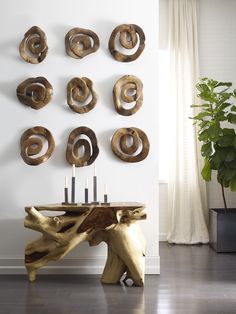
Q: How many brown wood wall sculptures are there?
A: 9